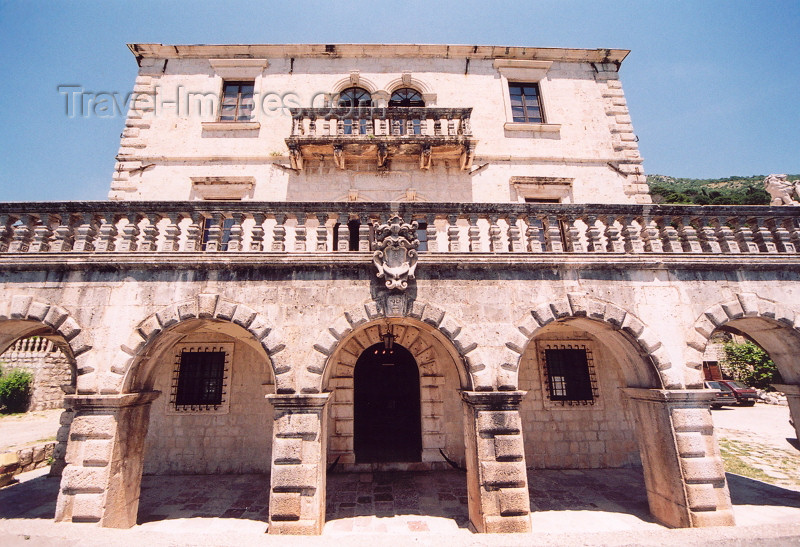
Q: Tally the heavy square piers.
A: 4